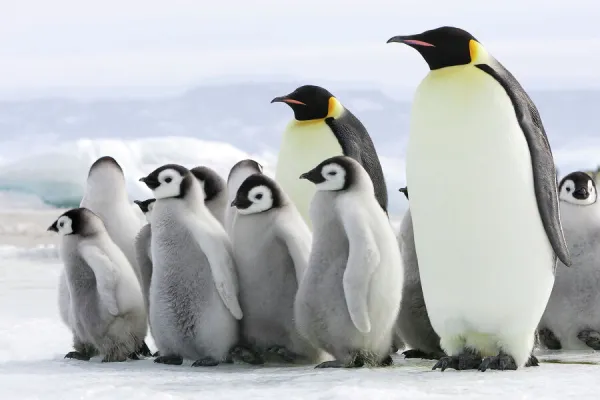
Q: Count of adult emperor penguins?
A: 2